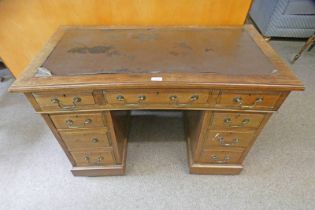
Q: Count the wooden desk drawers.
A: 9